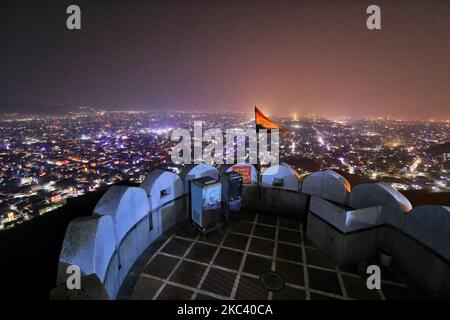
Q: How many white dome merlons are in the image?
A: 9